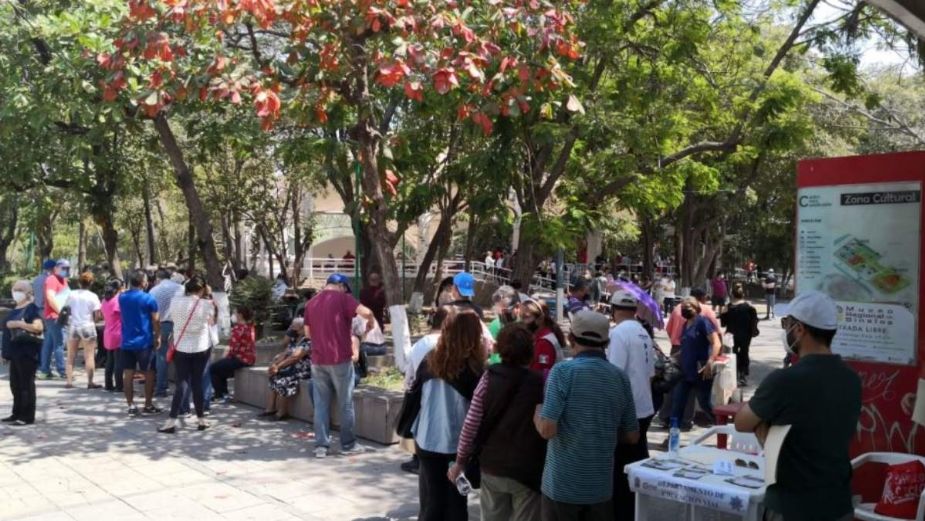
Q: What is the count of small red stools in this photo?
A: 1